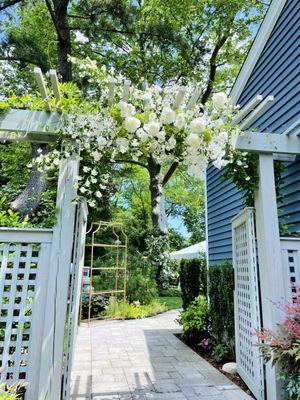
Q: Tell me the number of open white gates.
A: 2